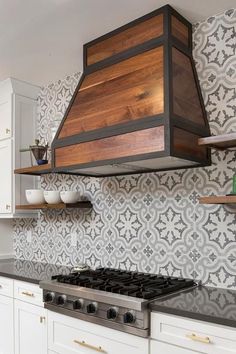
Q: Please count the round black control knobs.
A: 6